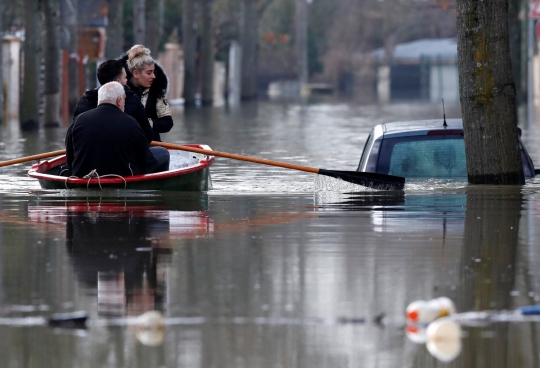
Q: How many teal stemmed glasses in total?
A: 0